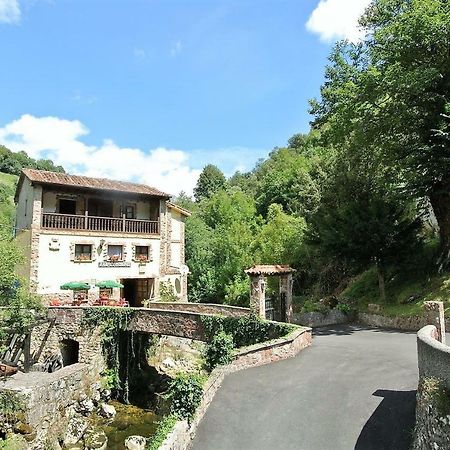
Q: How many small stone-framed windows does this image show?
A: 3